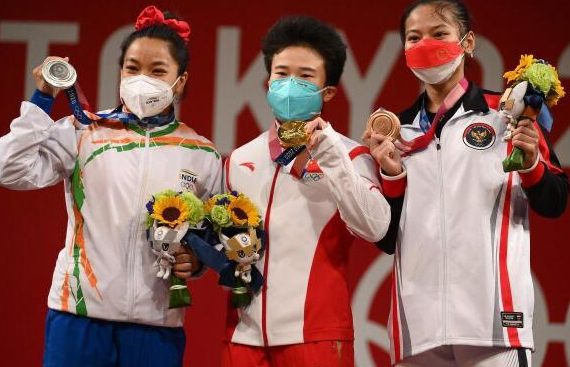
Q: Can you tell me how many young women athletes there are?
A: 3